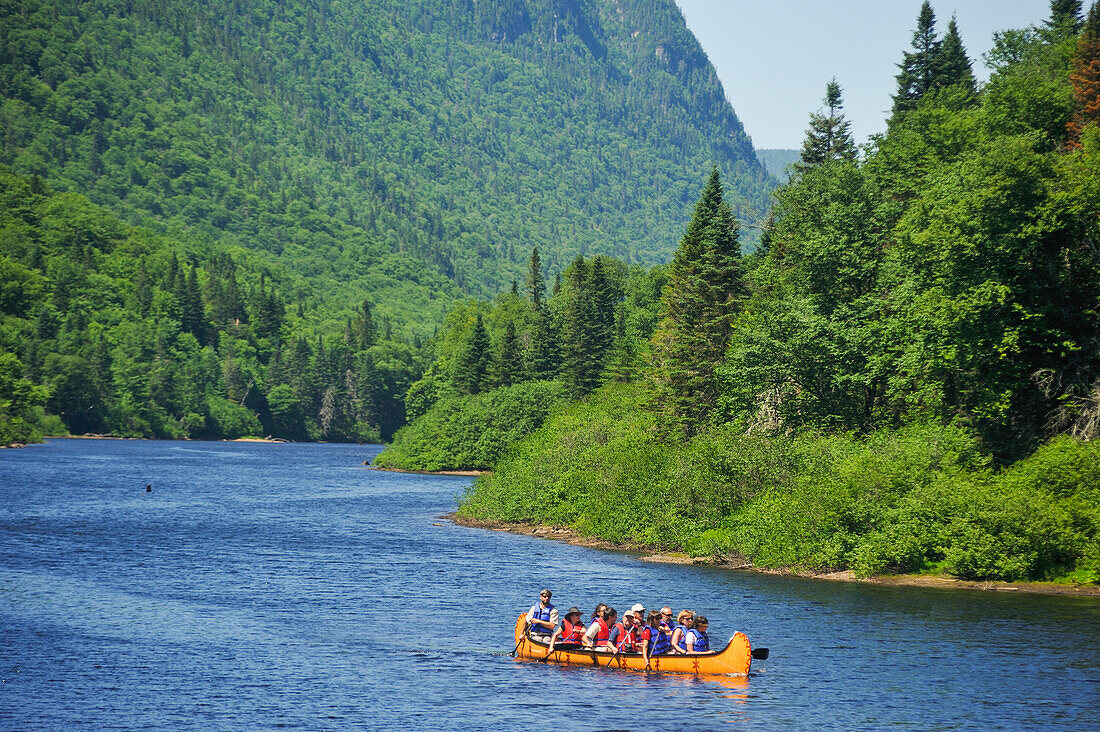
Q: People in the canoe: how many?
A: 10